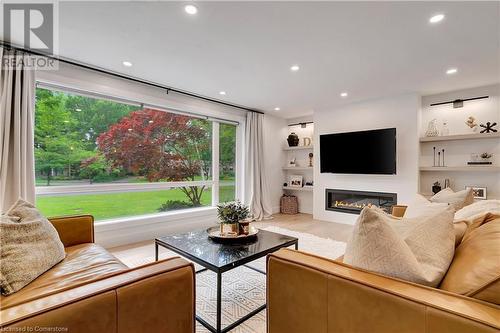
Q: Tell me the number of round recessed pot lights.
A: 8